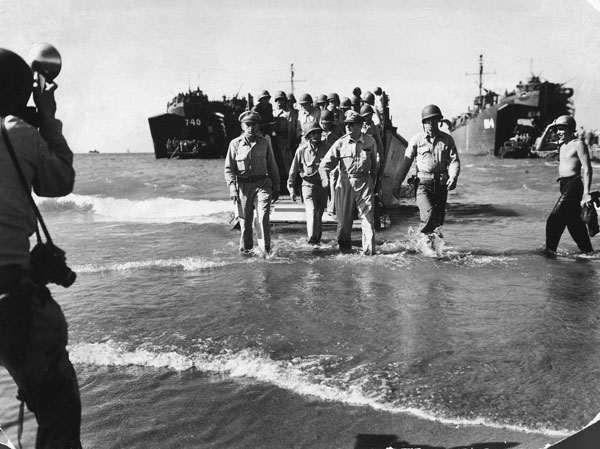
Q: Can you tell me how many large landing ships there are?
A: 2